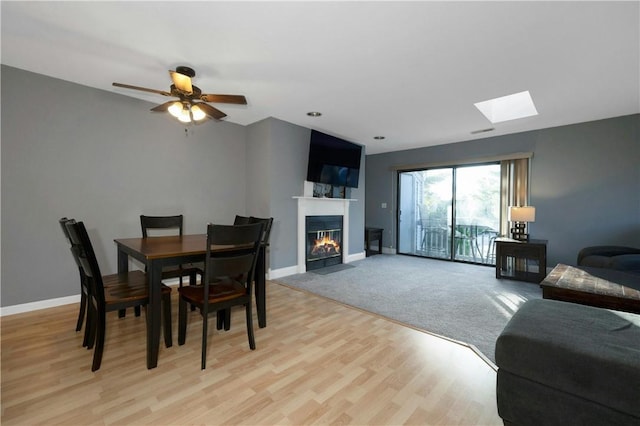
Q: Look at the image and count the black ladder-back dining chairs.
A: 6